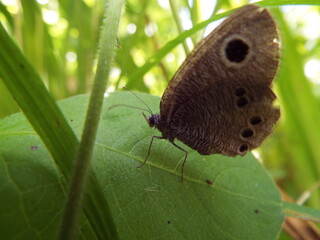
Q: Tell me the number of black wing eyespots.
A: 6